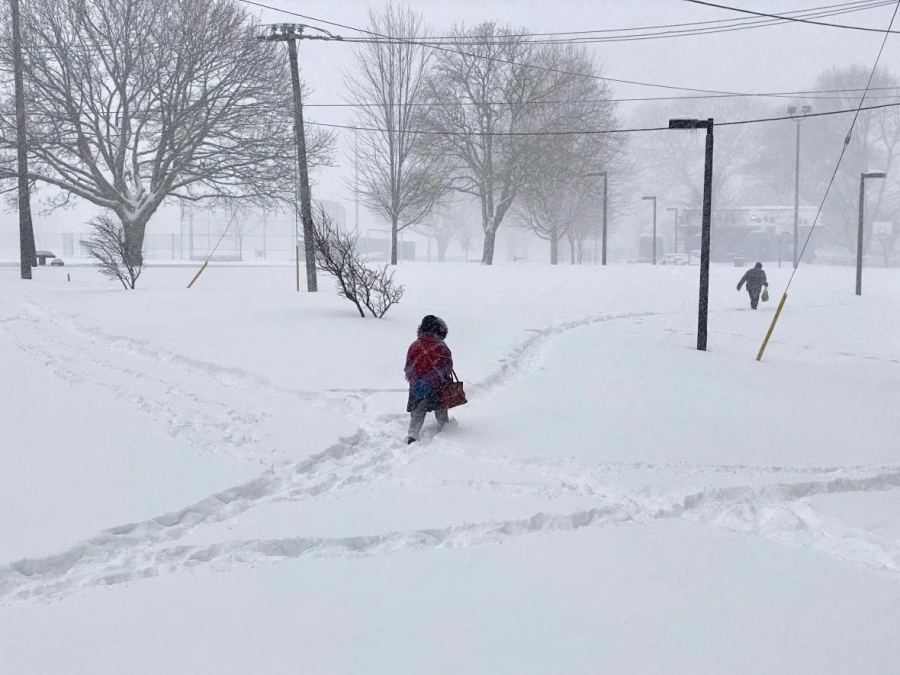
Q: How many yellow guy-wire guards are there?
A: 3